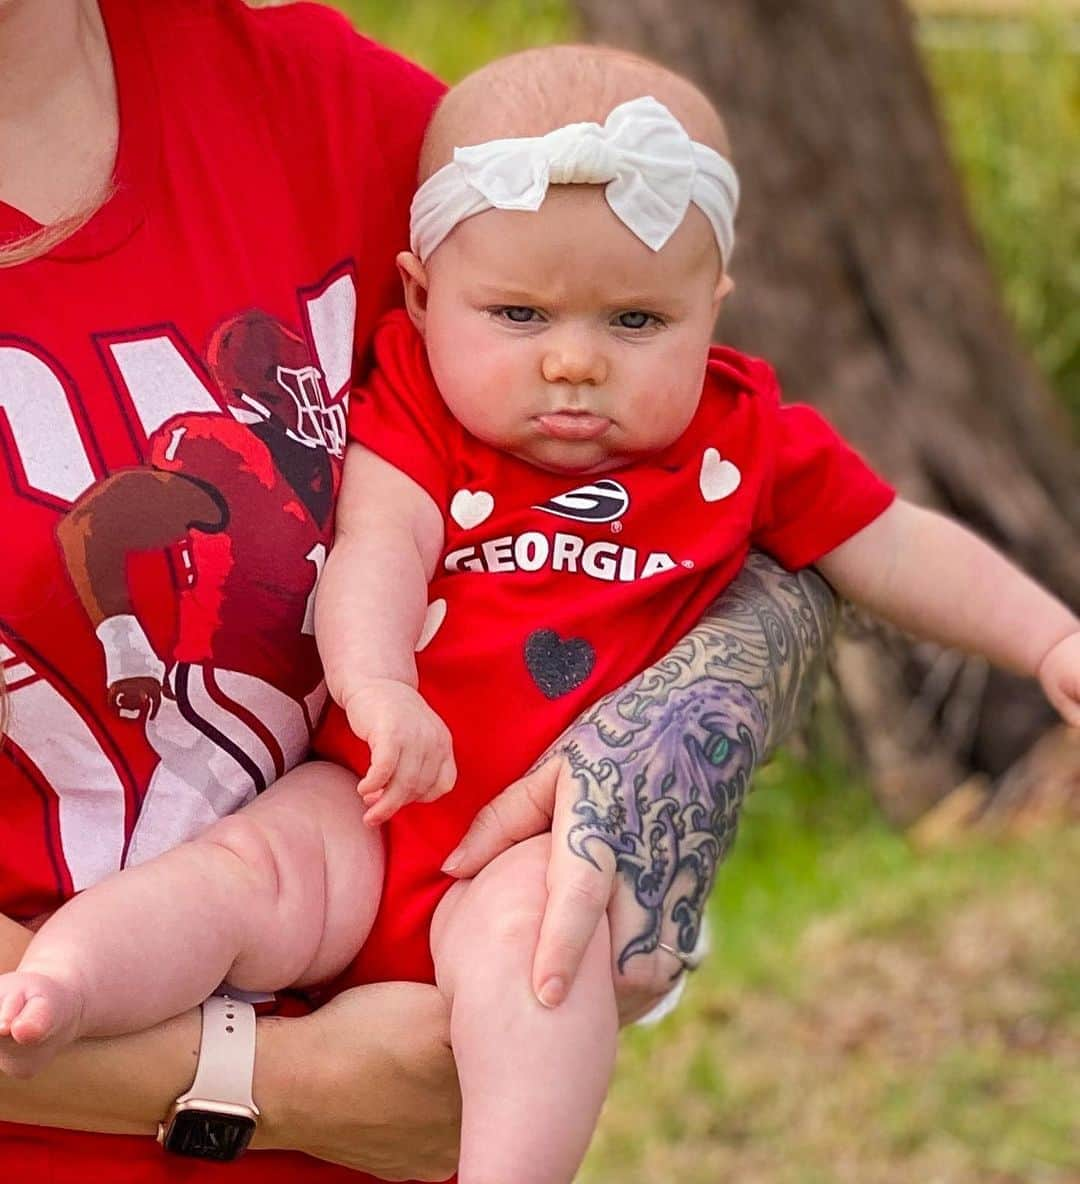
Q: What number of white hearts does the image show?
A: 3